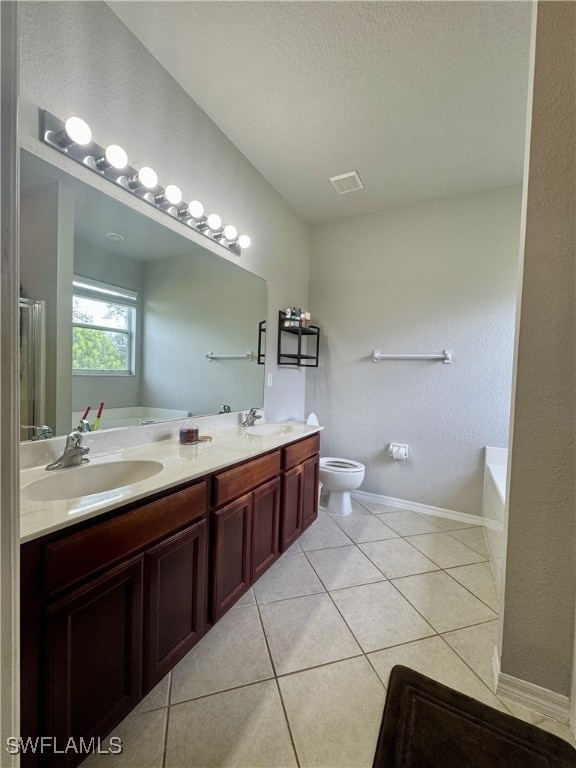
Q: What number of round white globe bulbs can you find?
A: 8